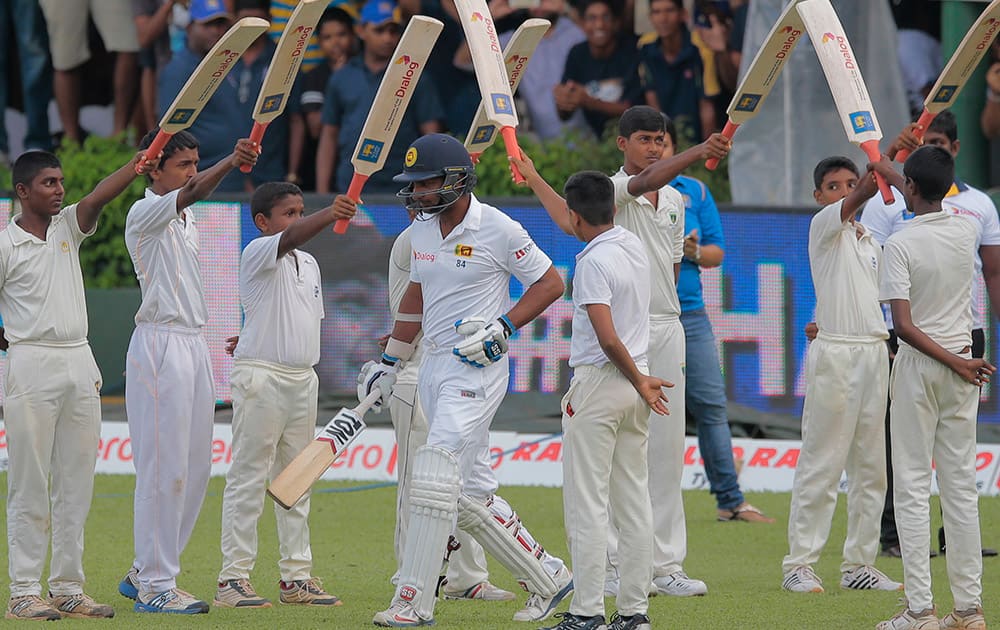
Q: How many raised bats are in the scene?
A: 8